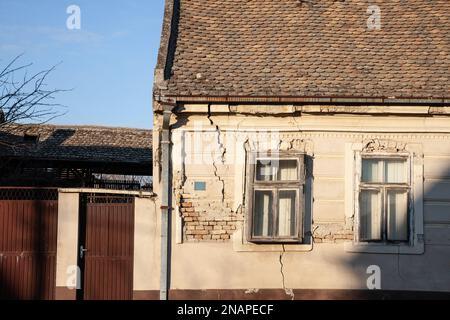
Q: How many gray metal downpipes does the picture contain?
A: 1